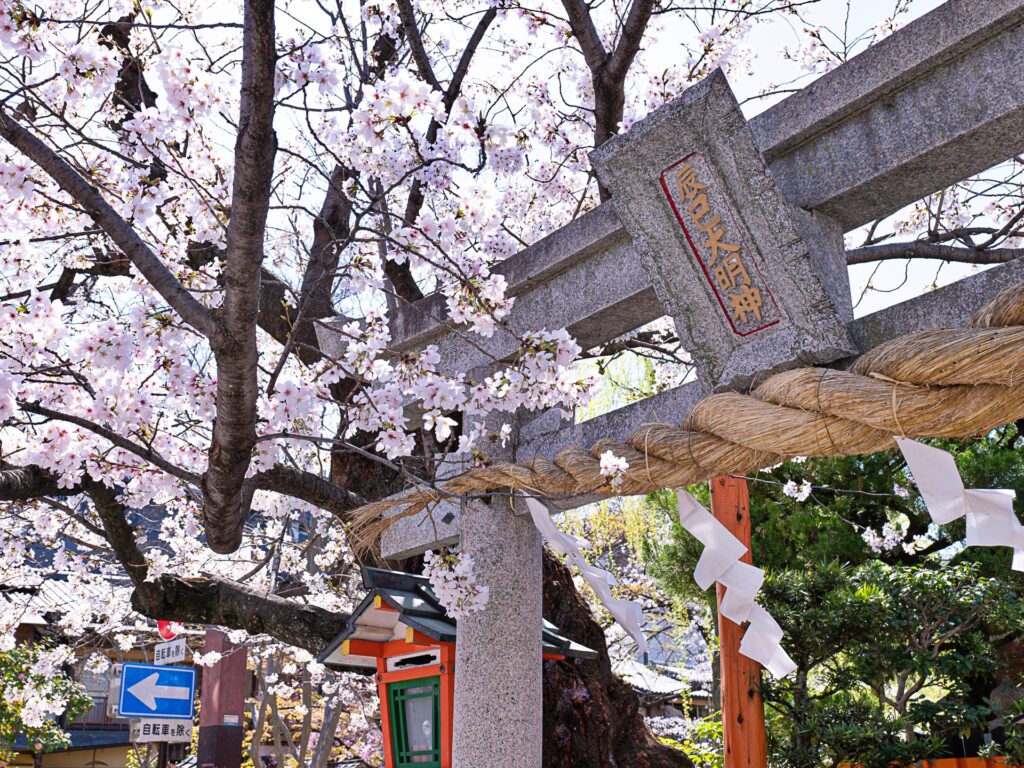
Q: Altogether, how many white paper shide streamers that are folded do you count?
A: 3